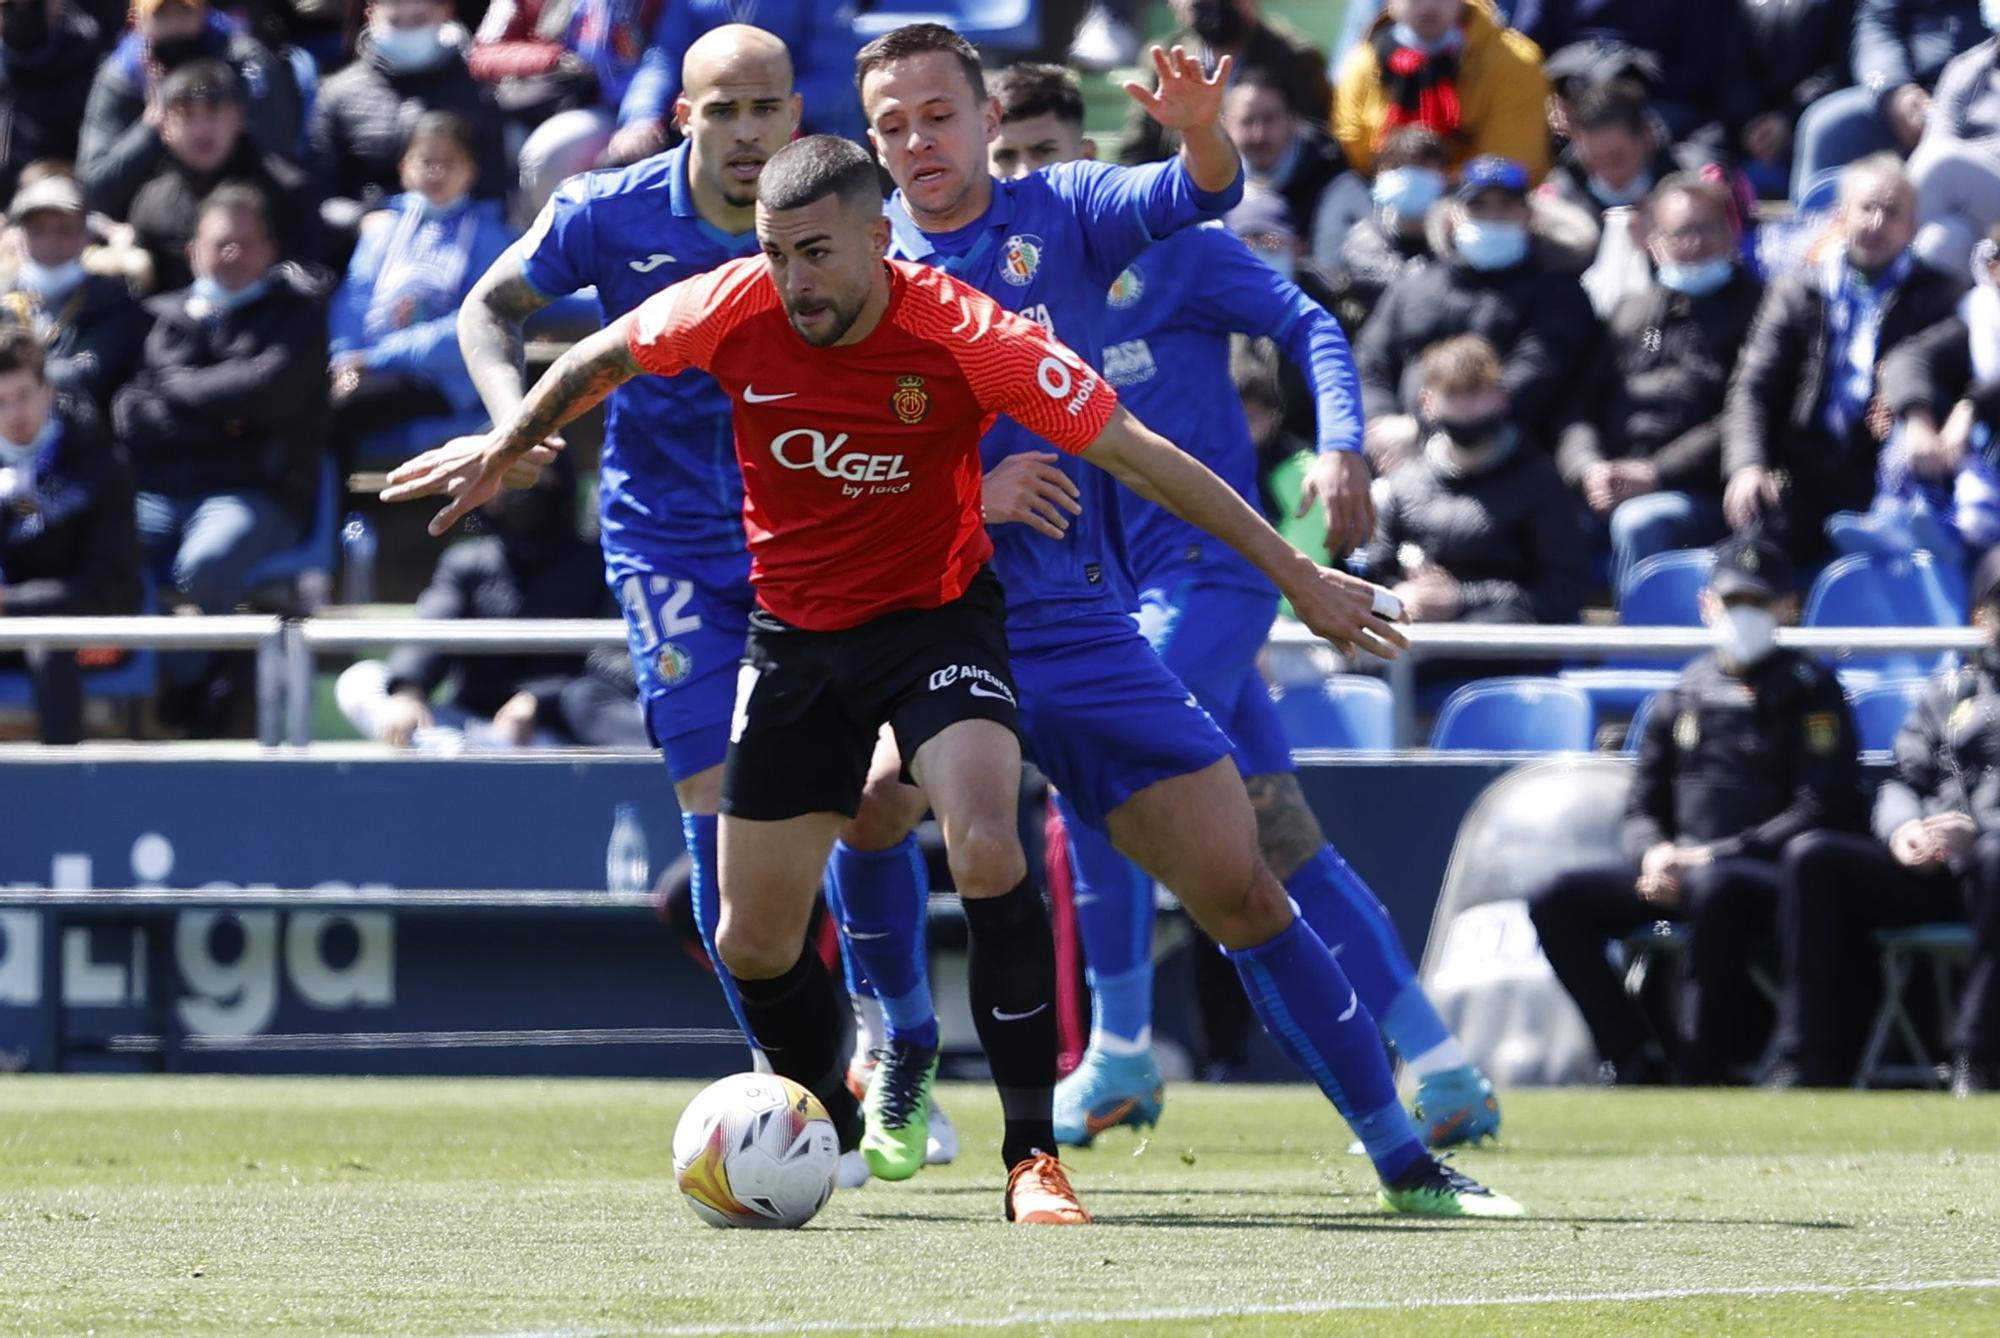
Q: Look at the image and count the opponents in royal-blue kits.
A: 3